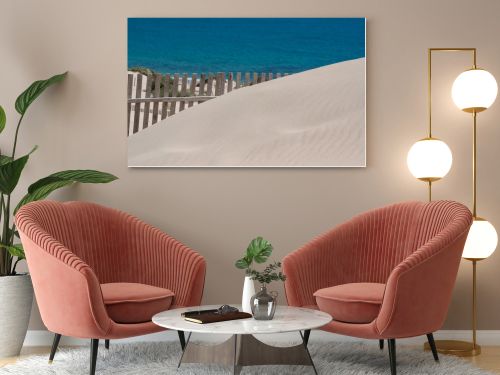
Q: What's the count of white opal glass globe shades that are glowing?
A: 3